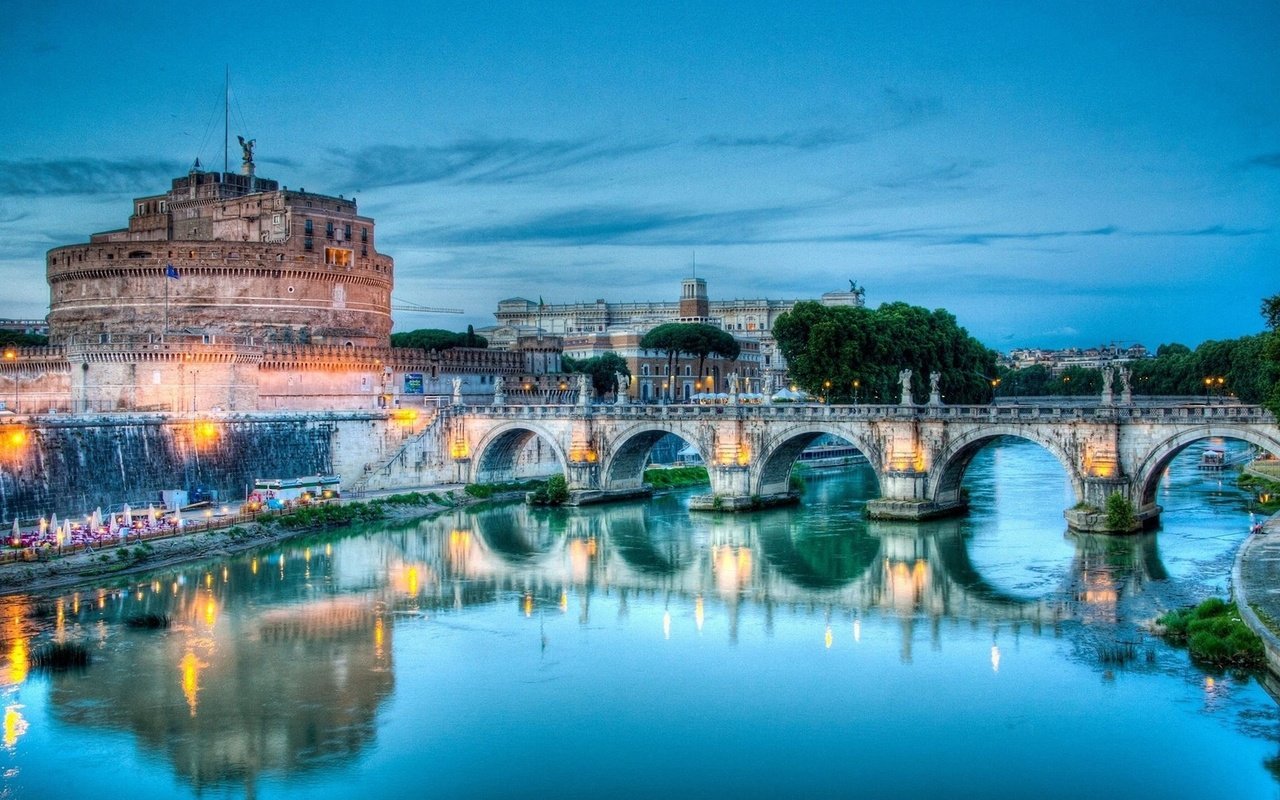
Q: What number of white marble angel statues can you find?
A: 10